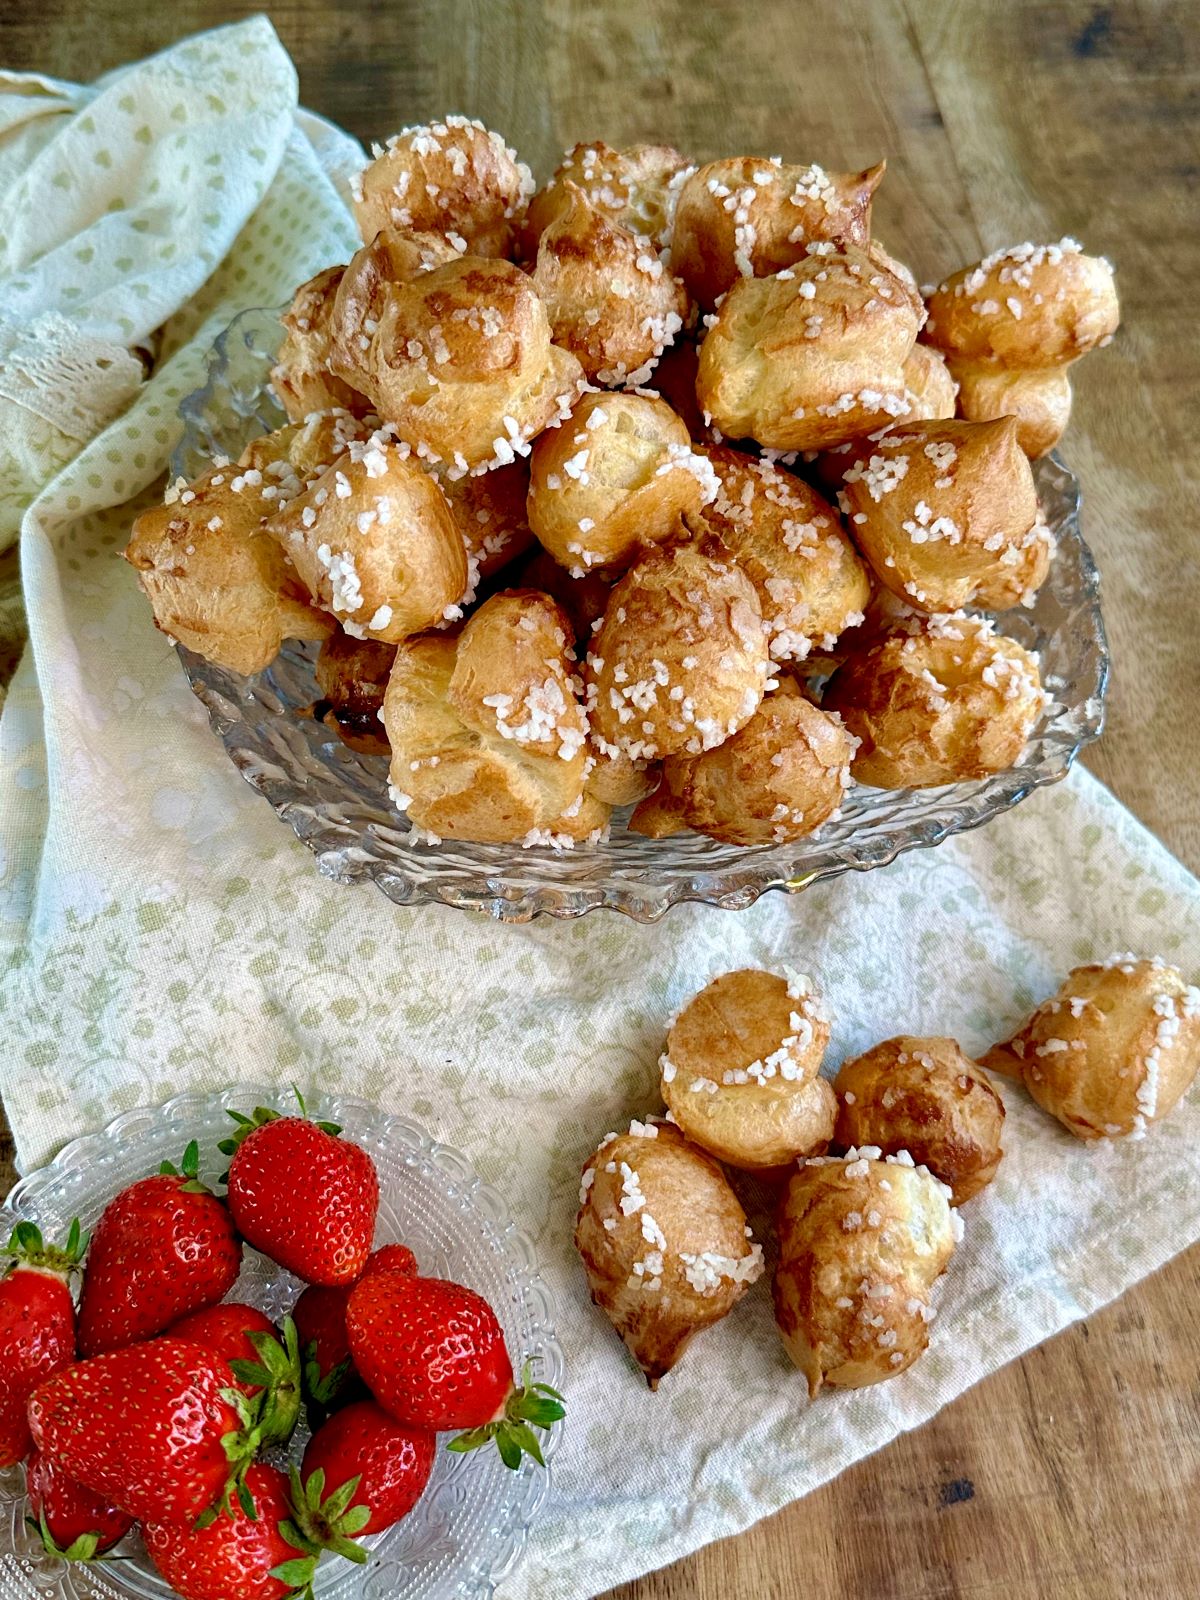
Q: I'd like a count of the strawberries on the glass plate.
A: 10